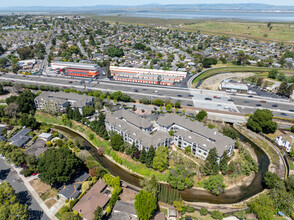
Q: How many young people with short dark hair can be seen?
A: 0